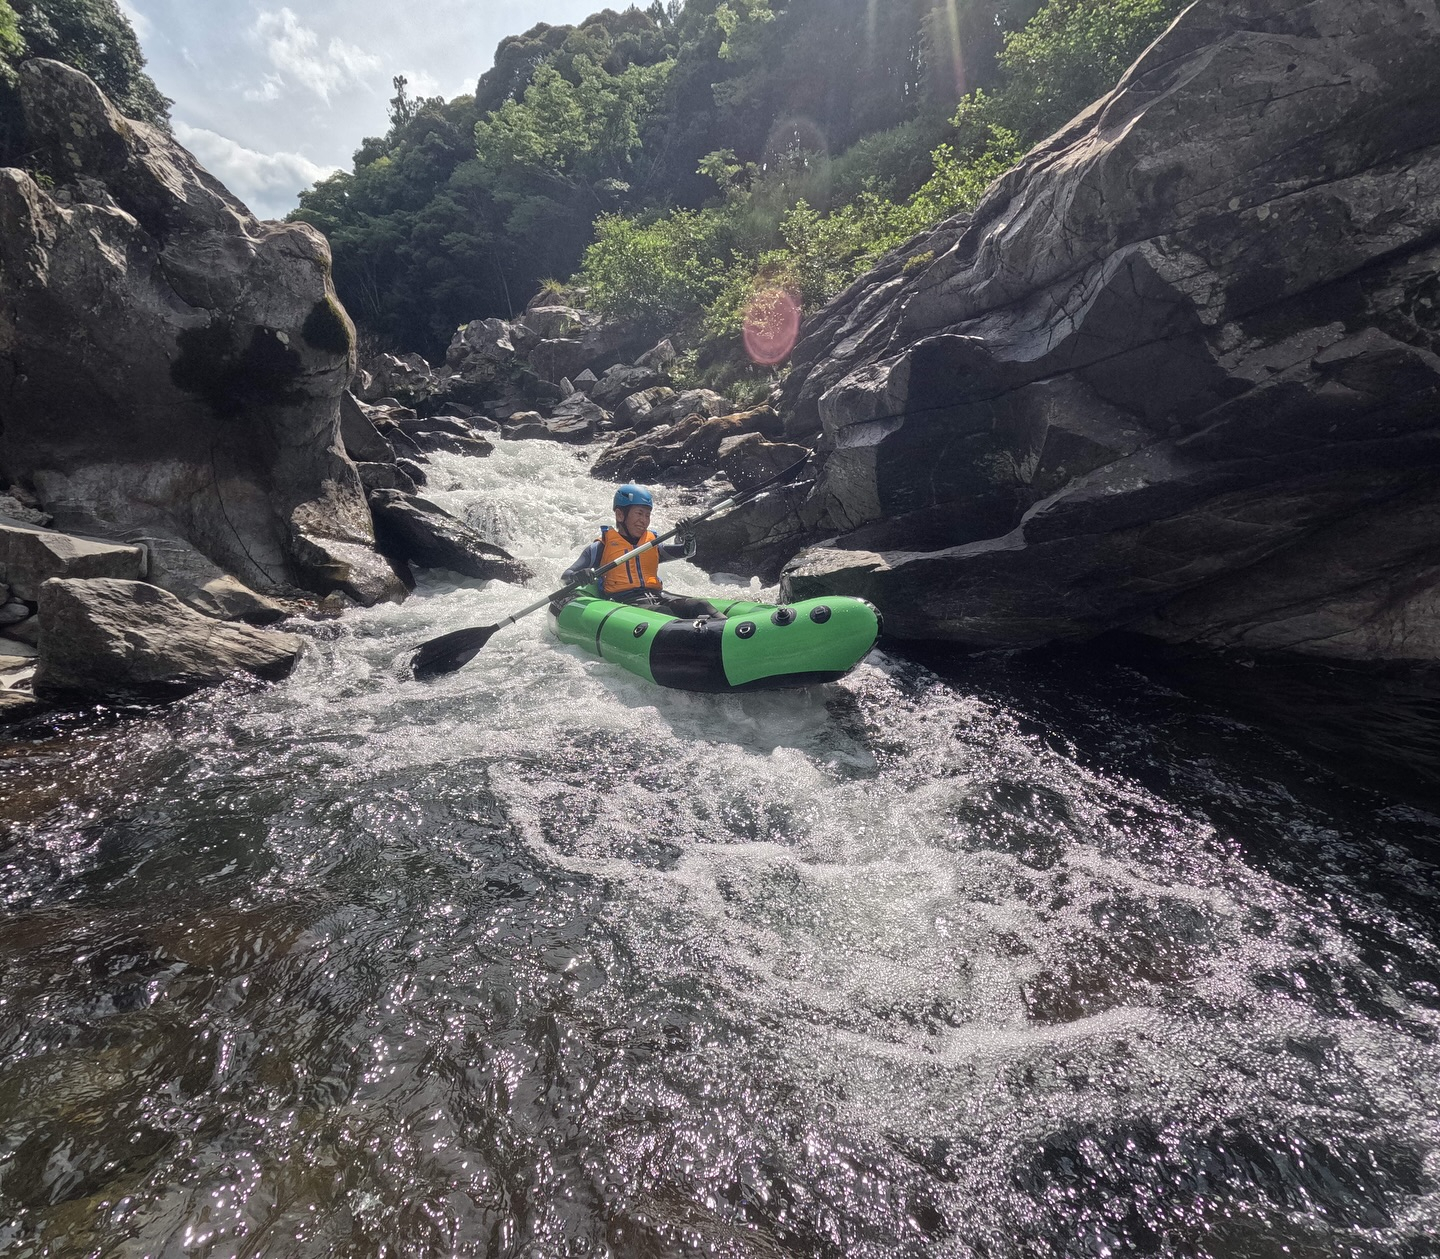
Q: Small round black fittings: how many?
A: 4